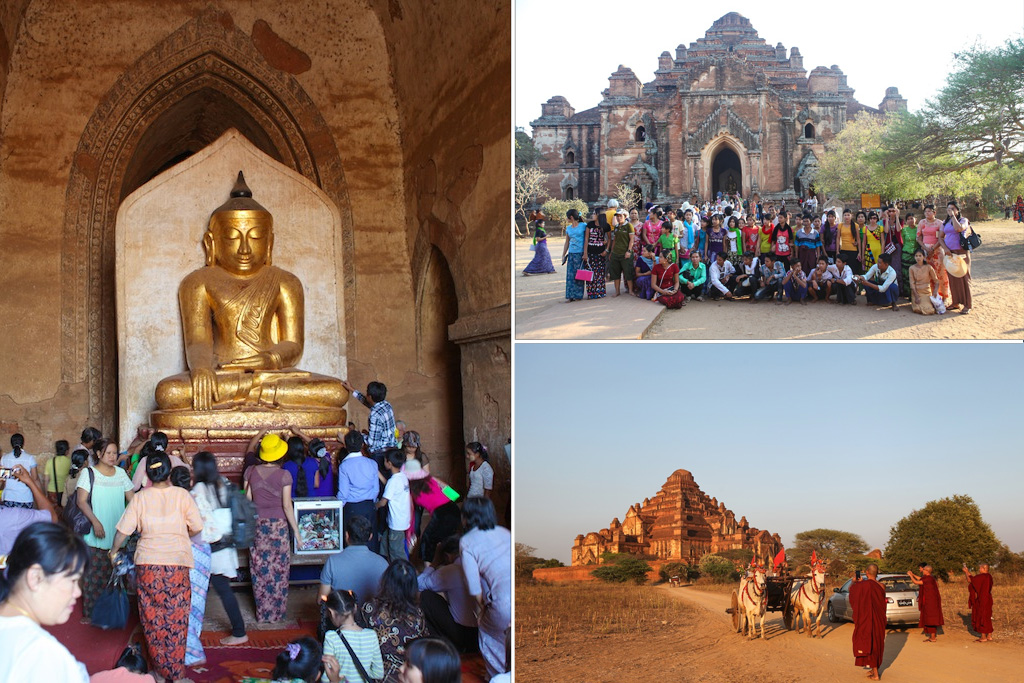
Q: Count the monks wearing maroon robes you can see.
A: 3